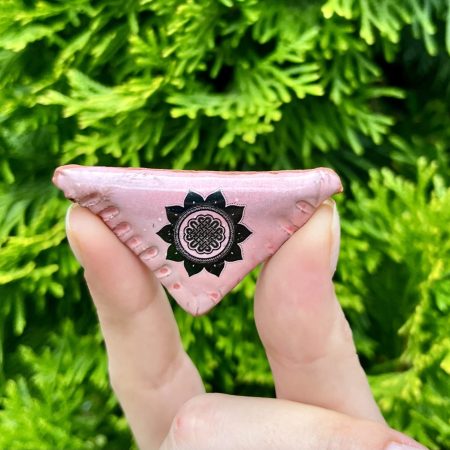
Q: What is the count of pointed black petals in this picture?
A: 10